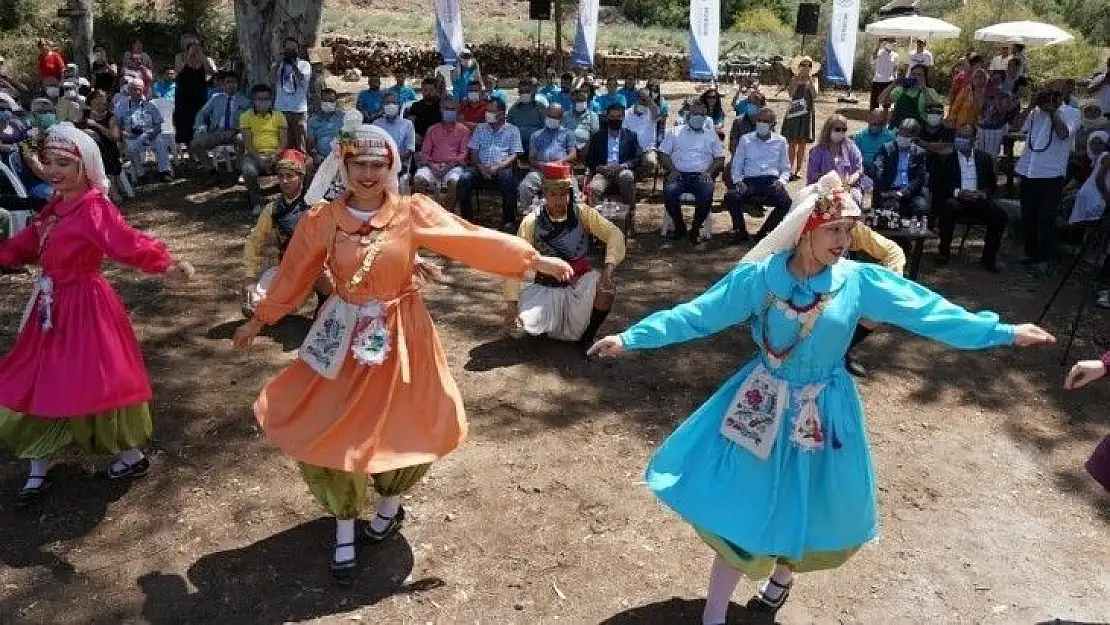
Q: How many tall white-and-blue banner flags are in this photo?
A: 4